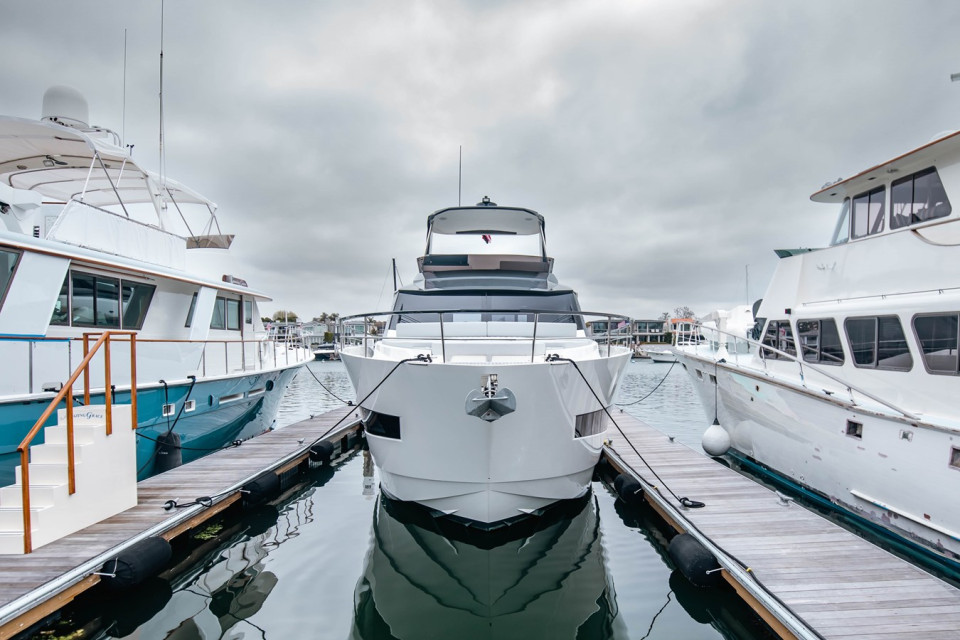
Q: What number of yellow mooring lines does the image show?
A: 0